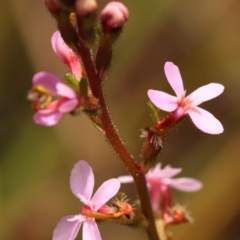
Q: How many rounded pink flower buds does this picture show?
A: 3